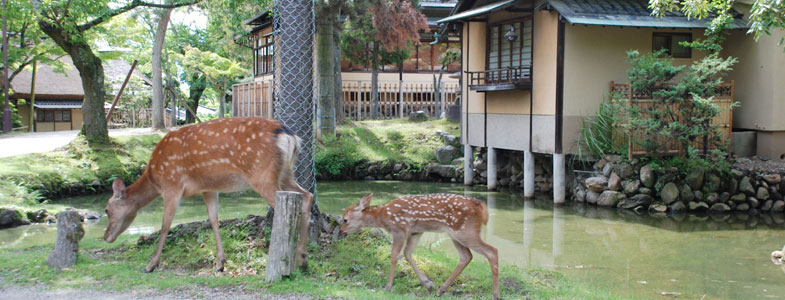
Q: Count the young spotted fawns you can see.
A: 1